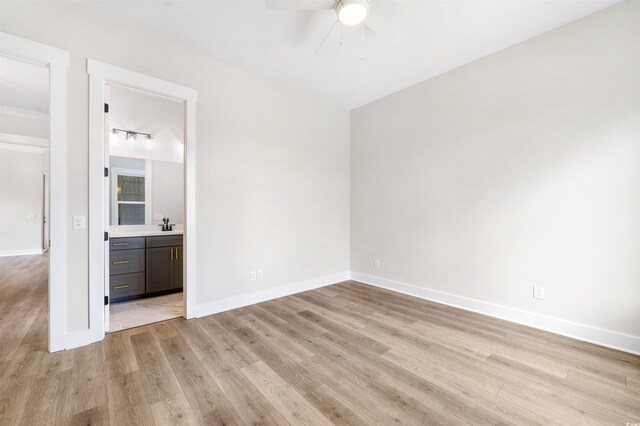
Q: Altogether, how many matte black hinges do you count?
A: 4